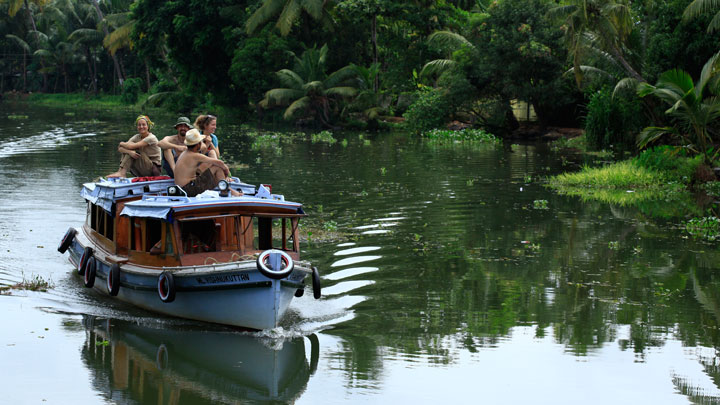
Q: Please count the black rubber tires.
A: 8